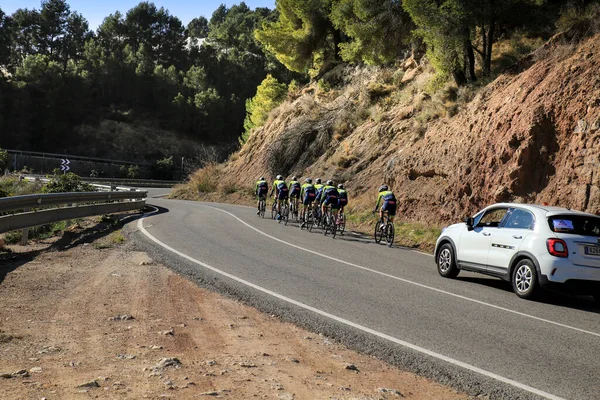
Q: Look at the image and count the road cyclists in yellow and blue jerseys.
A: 8